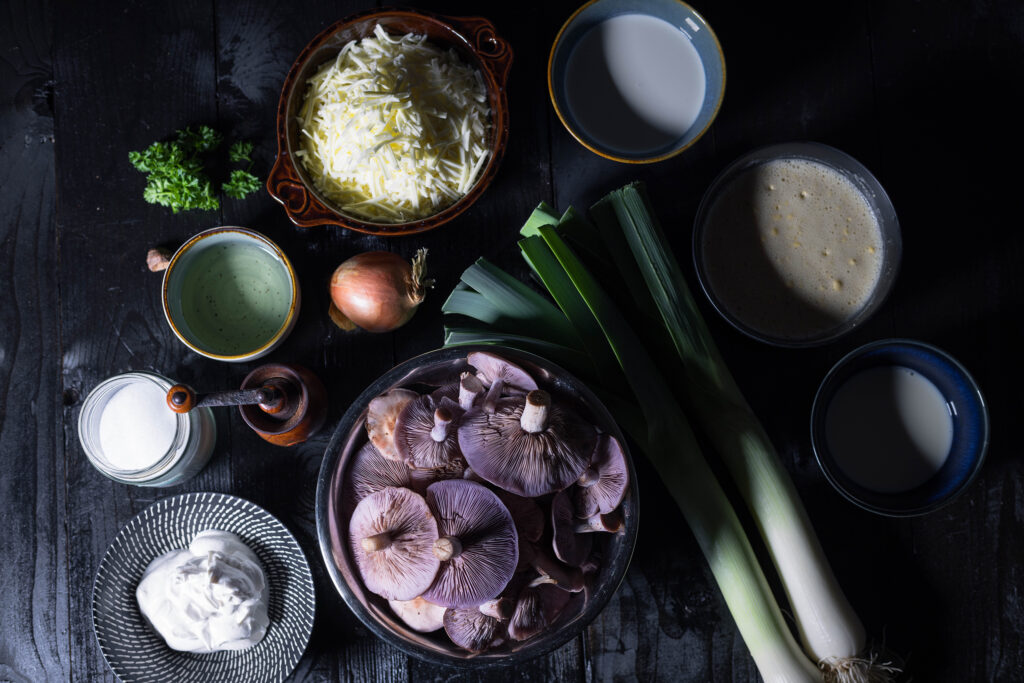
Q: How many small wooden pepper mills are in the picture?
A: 1